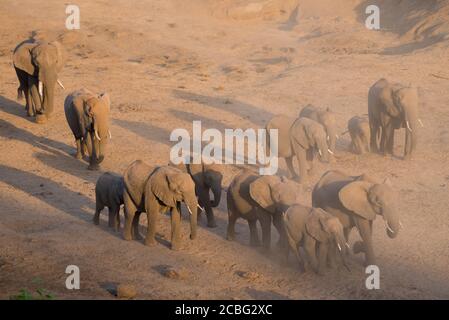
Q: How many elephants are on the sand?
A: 13